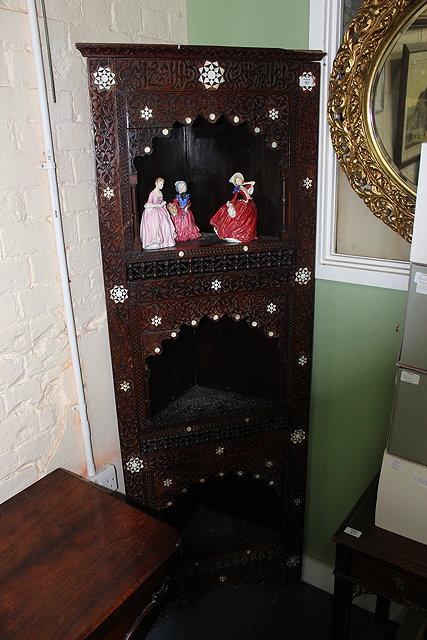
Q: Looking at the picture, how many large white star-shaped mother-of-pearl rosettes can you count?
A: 8